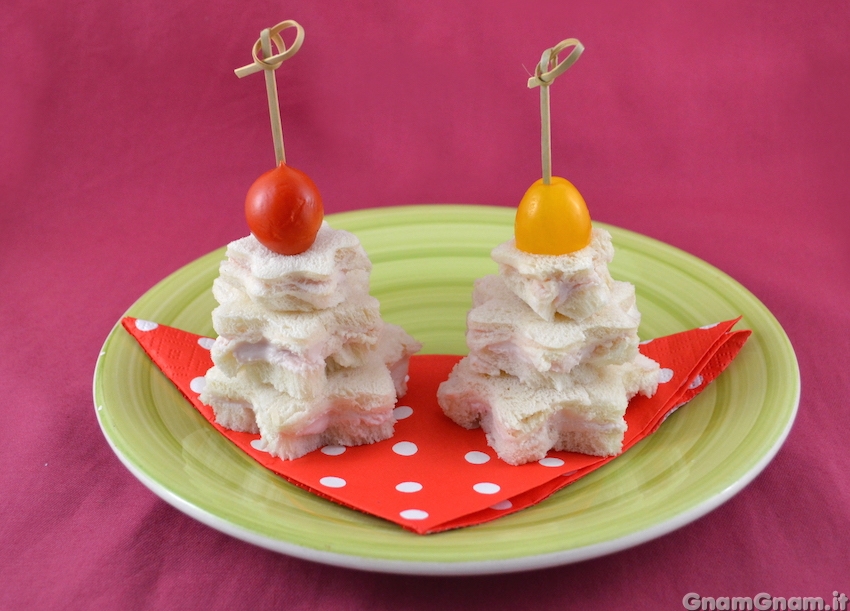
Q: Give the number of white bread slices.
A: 12